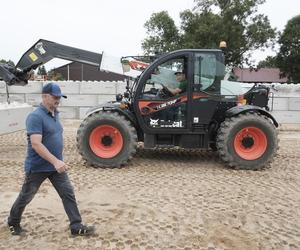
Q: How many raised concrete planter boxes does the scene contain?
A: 0